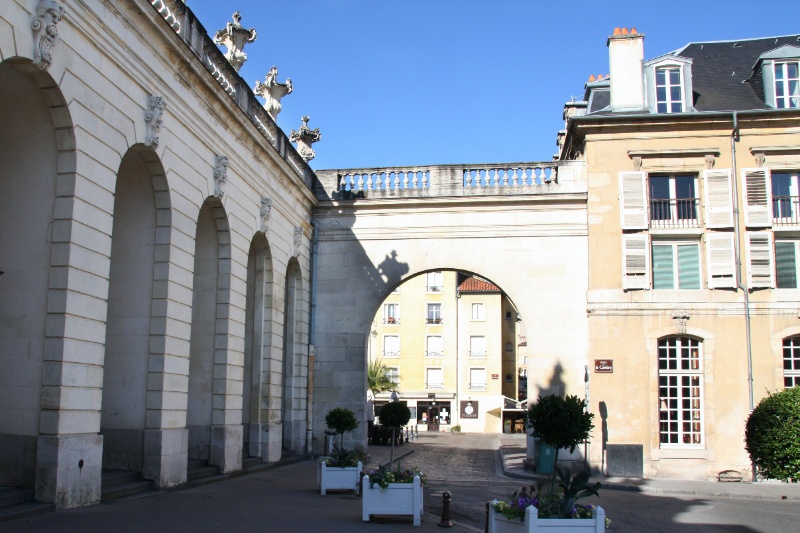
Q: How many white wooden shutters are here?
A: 6